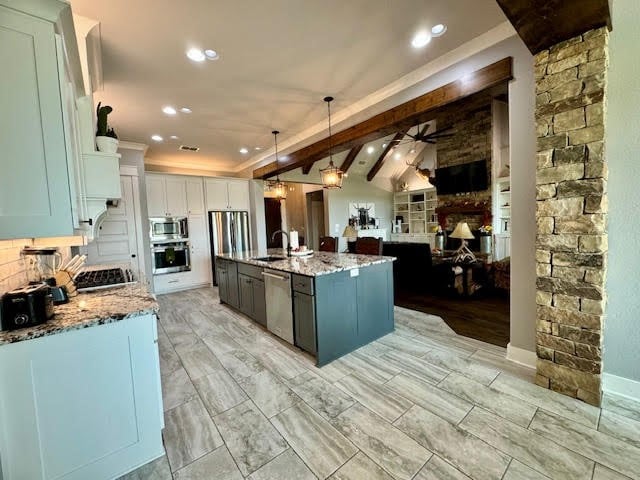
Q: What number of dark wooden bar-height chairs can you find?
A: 2